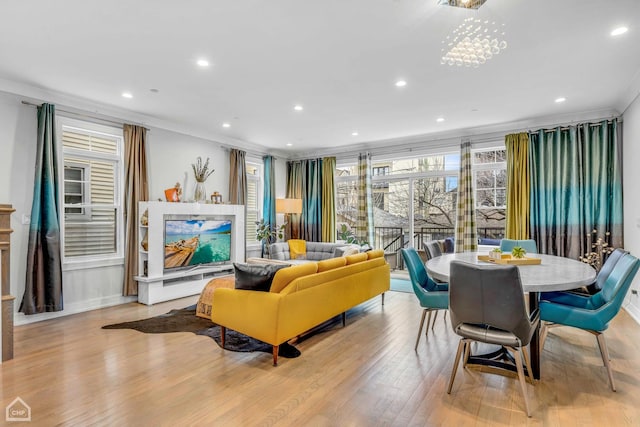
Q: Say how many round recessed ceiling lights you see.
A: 10